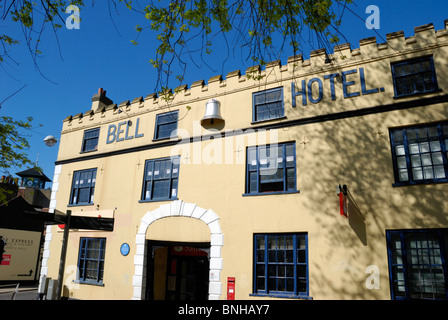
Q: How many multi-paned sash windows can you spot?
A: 11